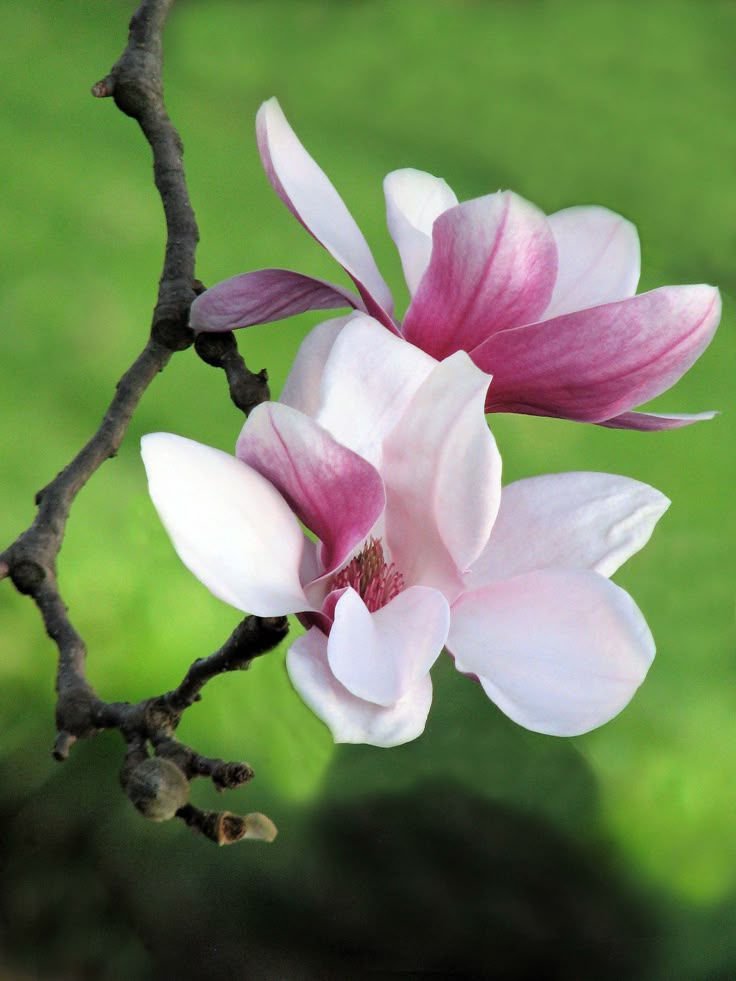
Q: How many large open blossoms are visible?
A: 2